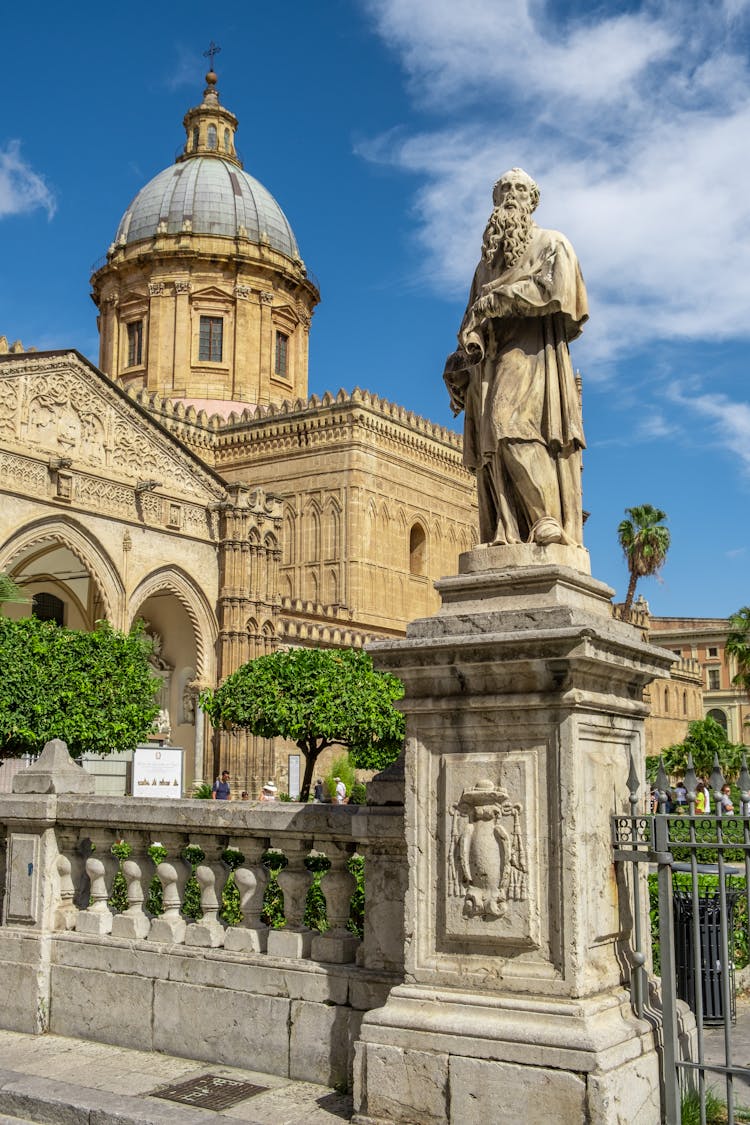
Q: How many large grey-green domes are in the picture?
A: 1